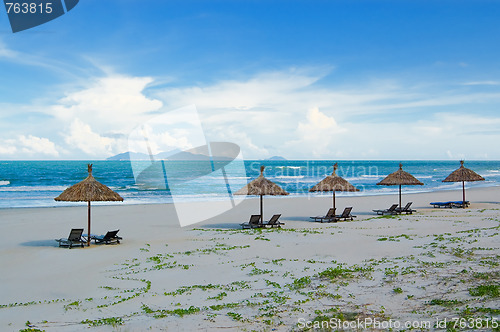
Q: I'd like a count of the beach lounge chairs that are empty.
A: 10